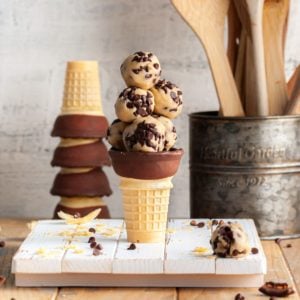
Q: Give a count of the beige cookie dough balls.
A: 7